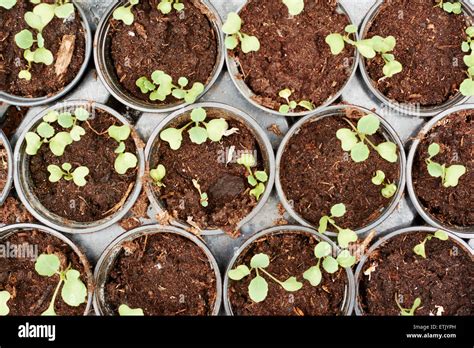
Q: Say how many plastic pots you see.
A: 13